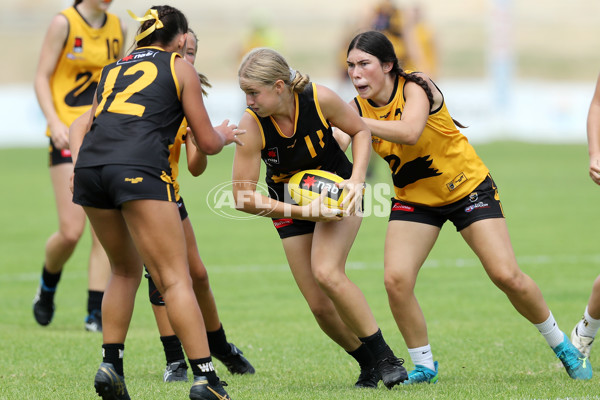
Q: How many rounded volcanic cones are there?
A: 0